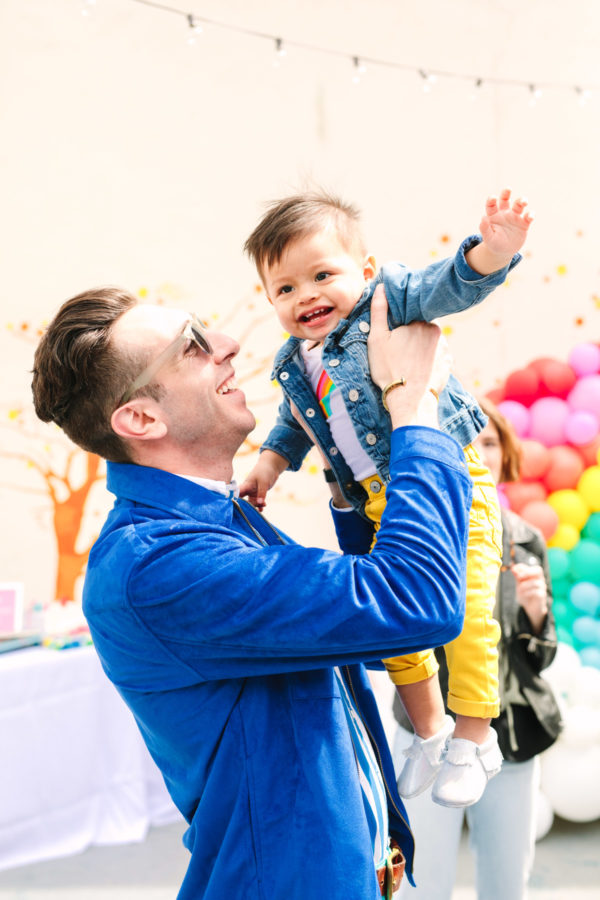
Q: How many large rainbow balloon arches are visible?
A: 1